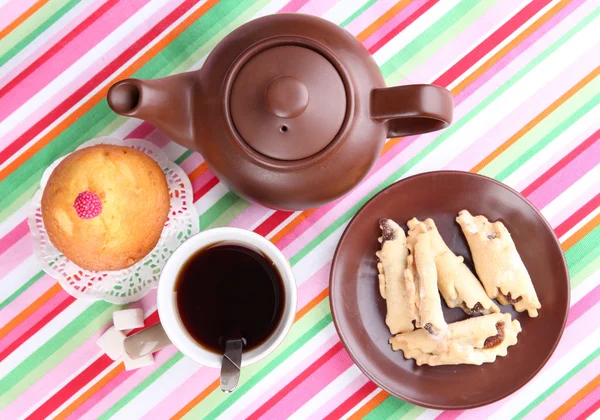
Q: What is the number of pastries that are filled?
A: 5